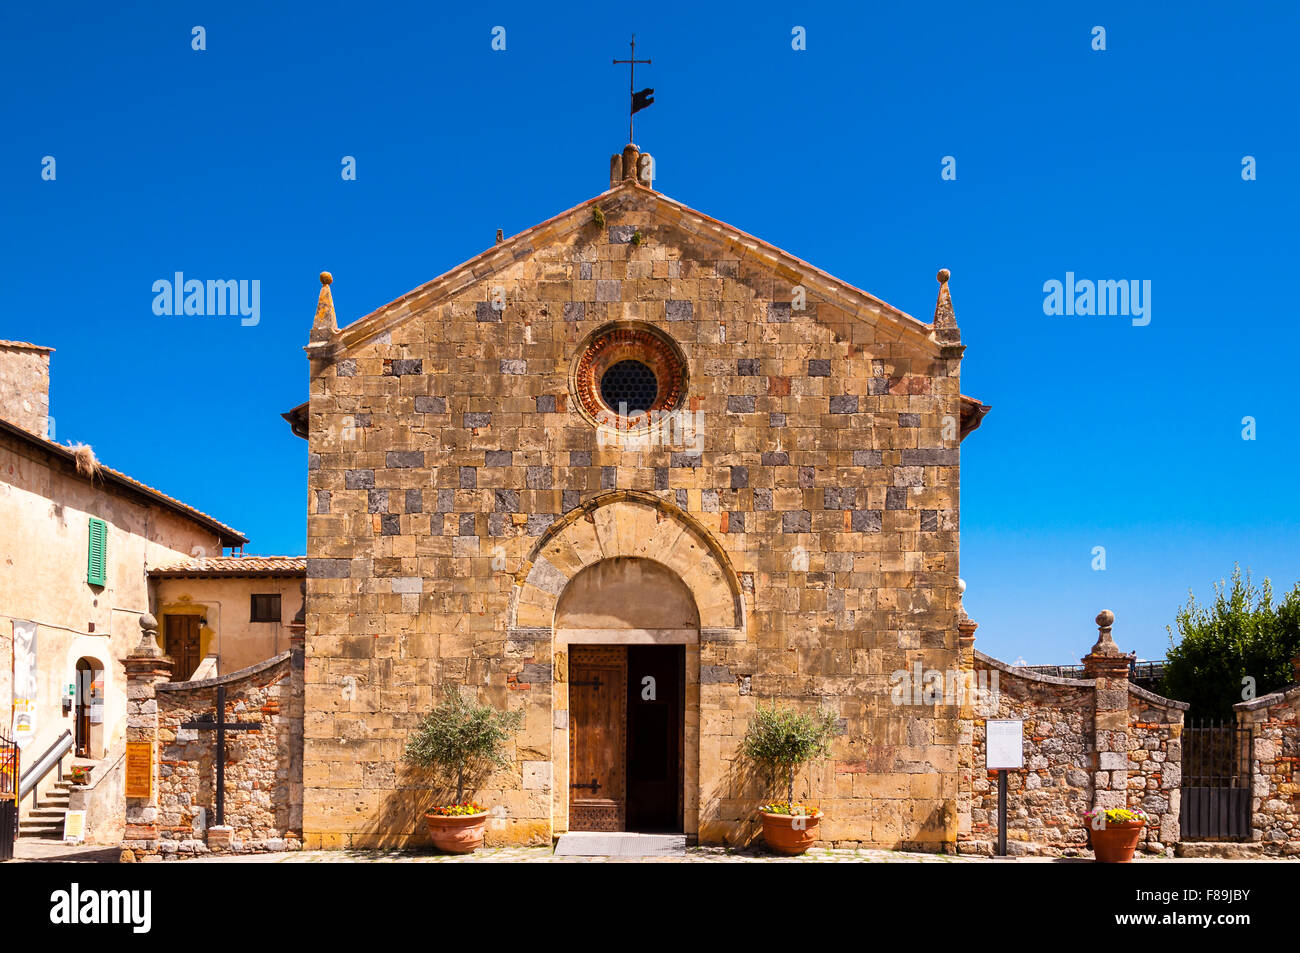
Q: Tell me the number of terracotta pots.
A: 3